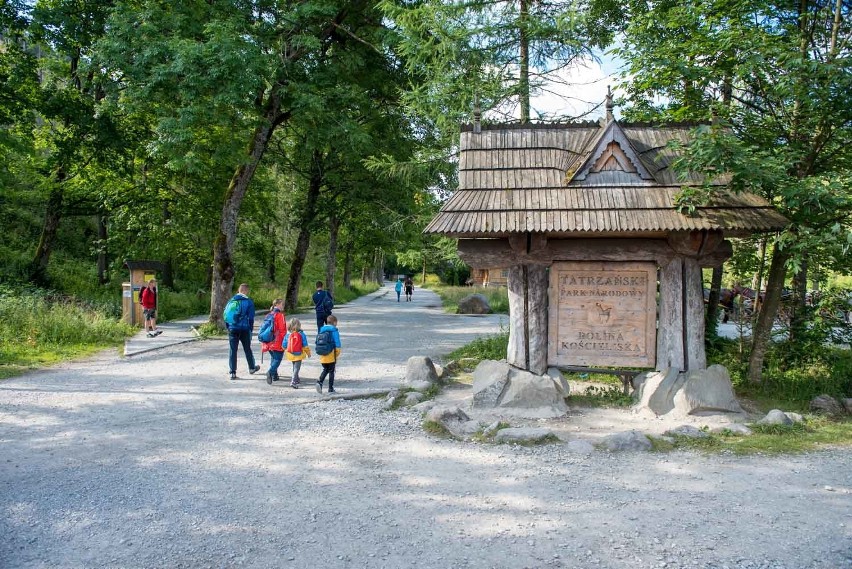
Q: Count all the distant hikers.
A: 2